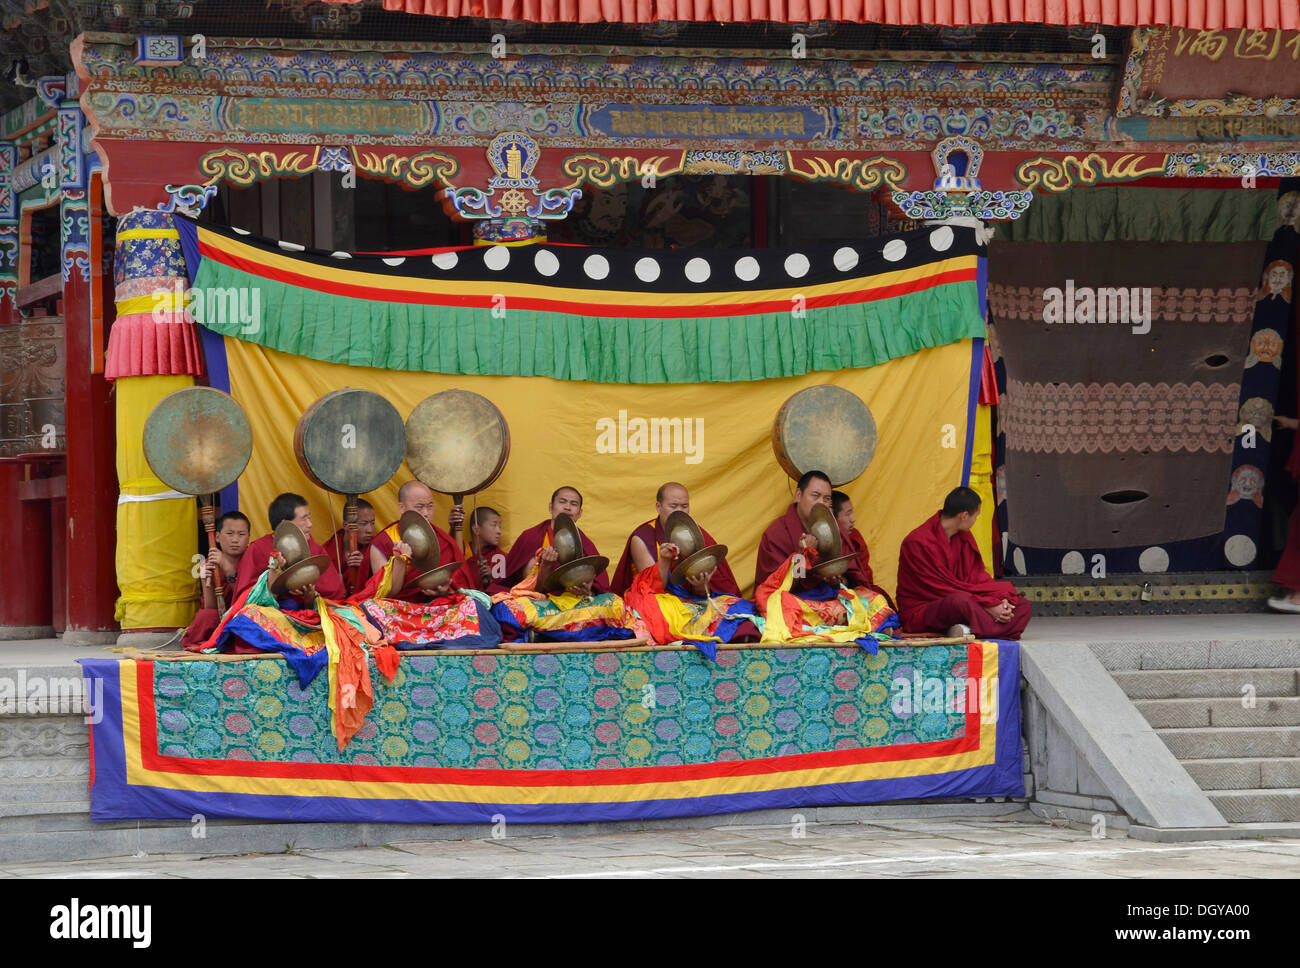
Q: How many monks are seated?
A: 10